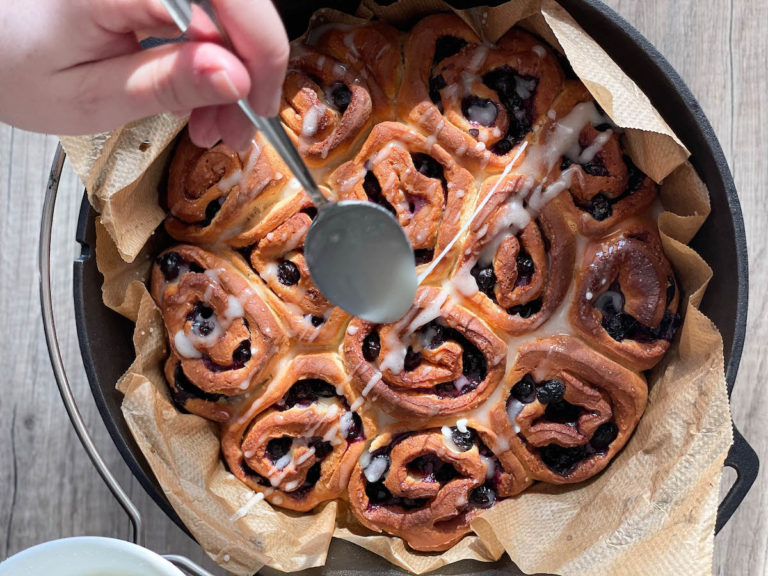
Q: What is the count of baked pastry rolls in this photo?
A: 13